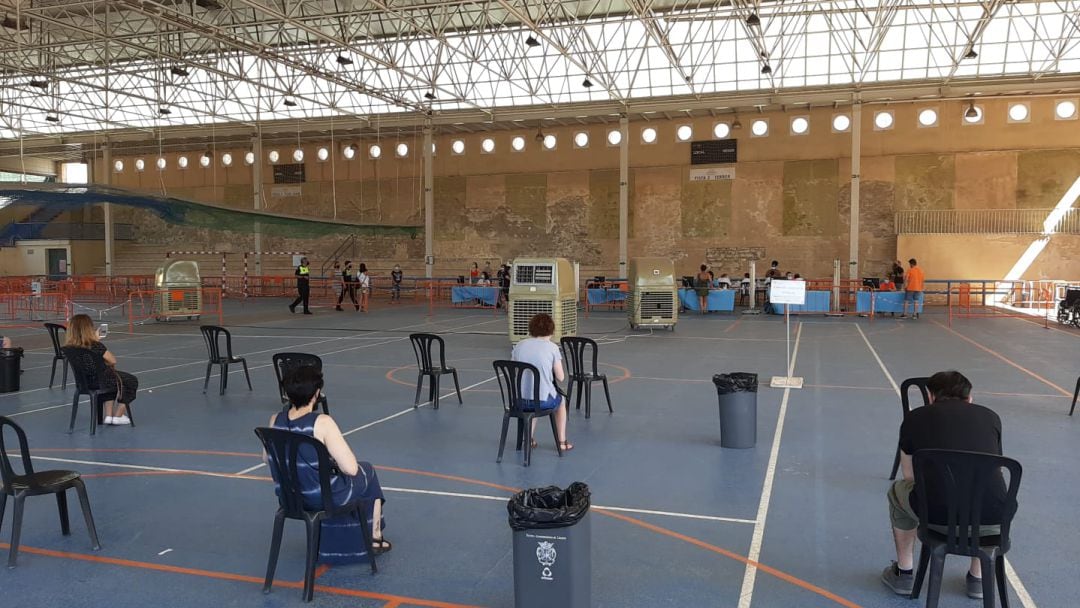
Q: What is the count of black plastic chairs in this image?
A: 12